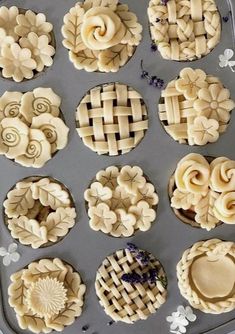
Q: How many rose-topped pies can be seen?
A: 3